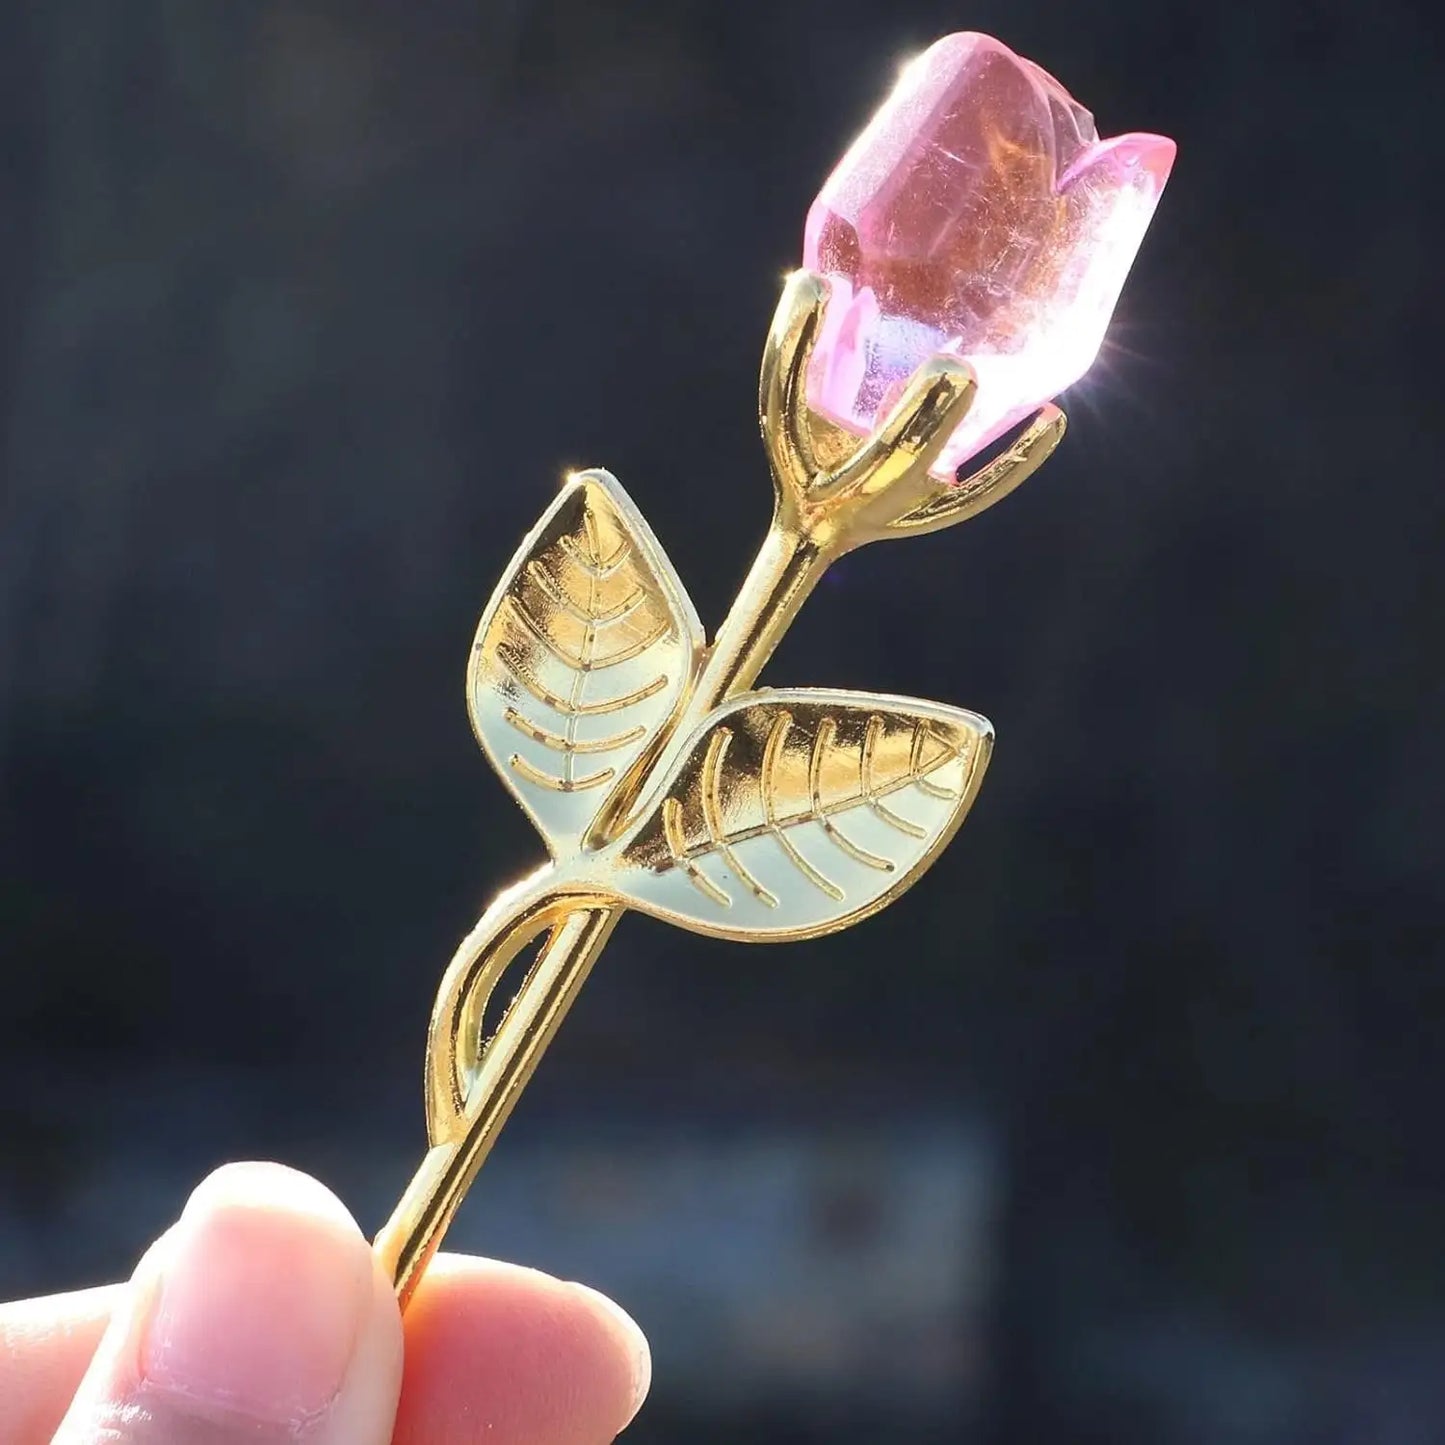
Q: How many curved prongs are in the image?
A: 3